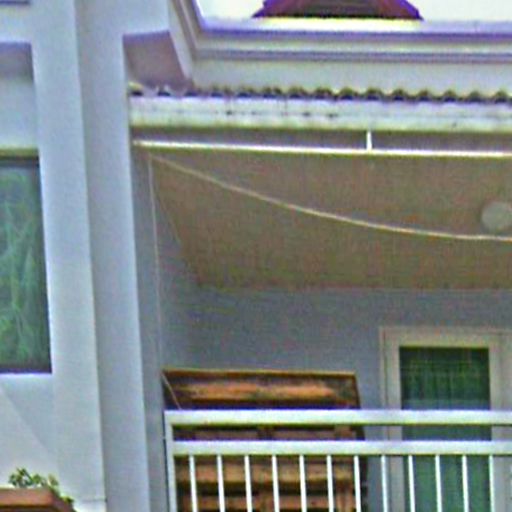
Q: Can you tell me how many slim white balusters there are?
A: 12